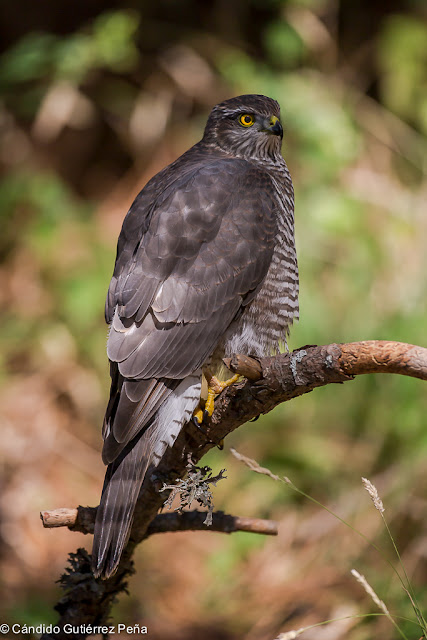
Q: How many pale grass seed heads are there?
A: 4